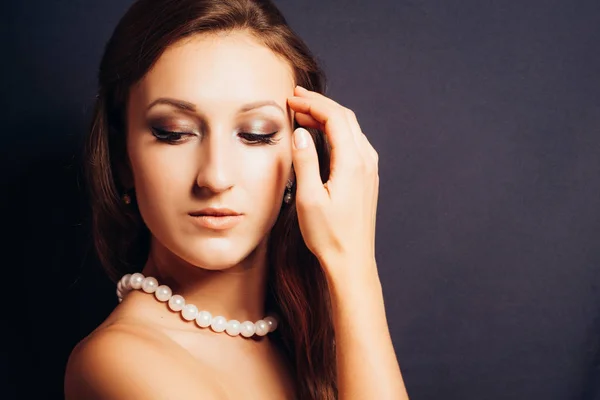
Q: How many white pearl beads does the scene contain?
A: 15